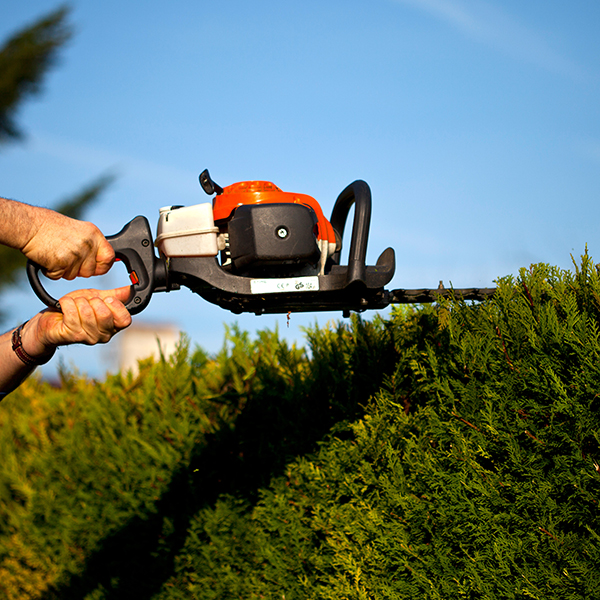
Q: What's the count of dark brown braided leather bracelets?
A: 1